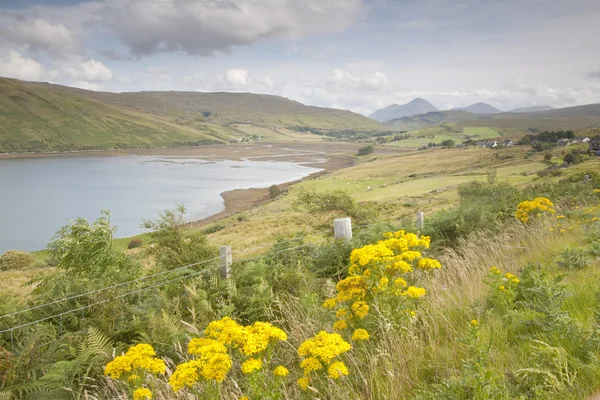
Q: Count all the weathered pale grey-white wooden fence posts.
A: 3